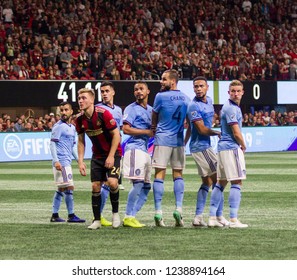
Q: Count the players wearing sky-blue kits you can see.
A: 6